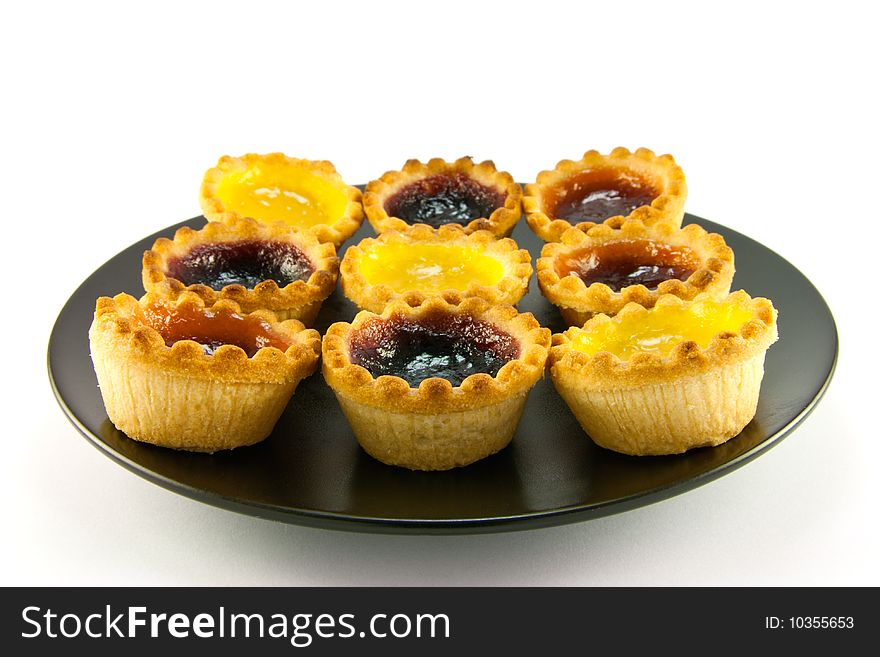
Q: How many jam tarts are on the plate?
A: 9